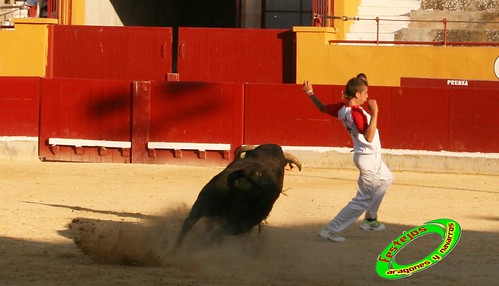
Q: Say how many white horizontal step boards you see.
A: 2